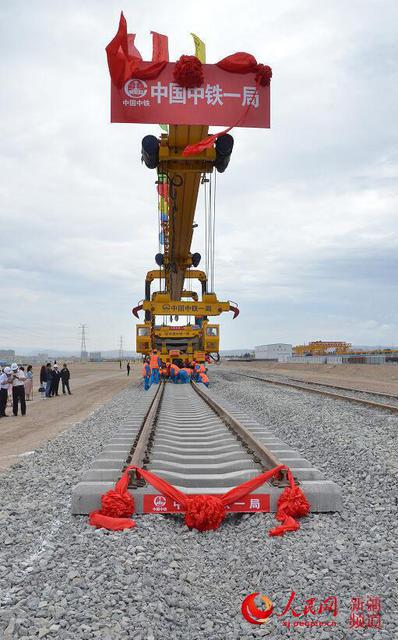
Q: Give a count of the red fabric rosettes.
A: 5